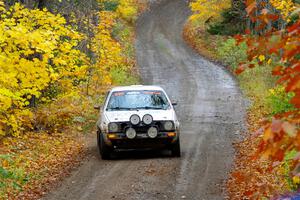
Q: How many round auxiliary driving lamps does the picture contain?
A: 4